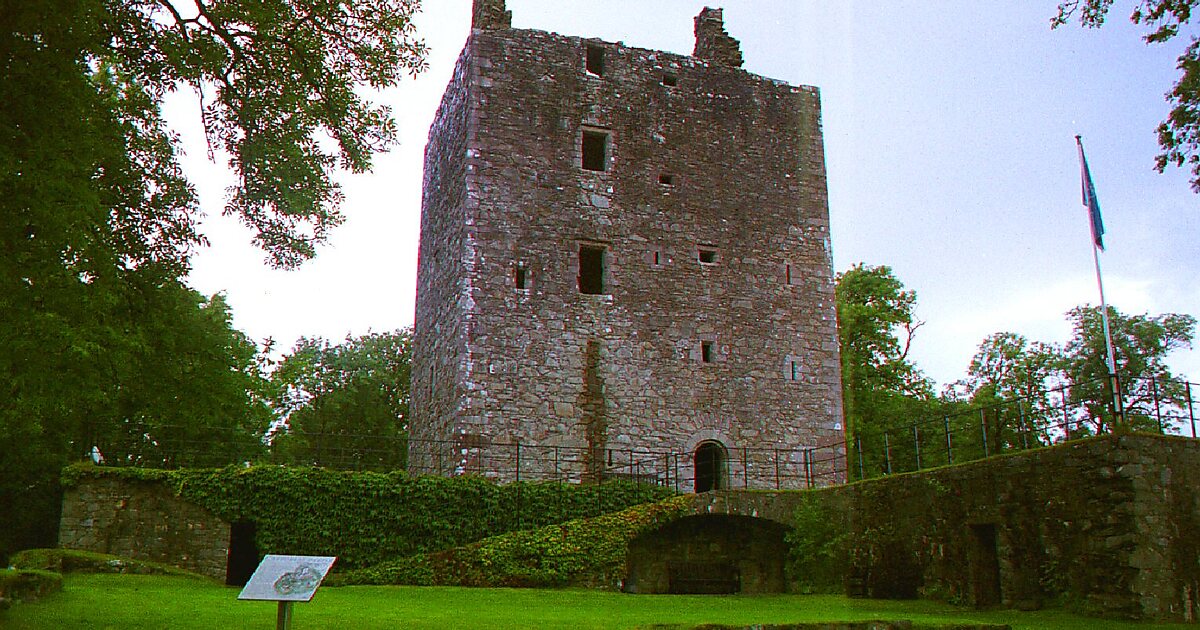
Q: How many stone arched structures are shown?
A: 2